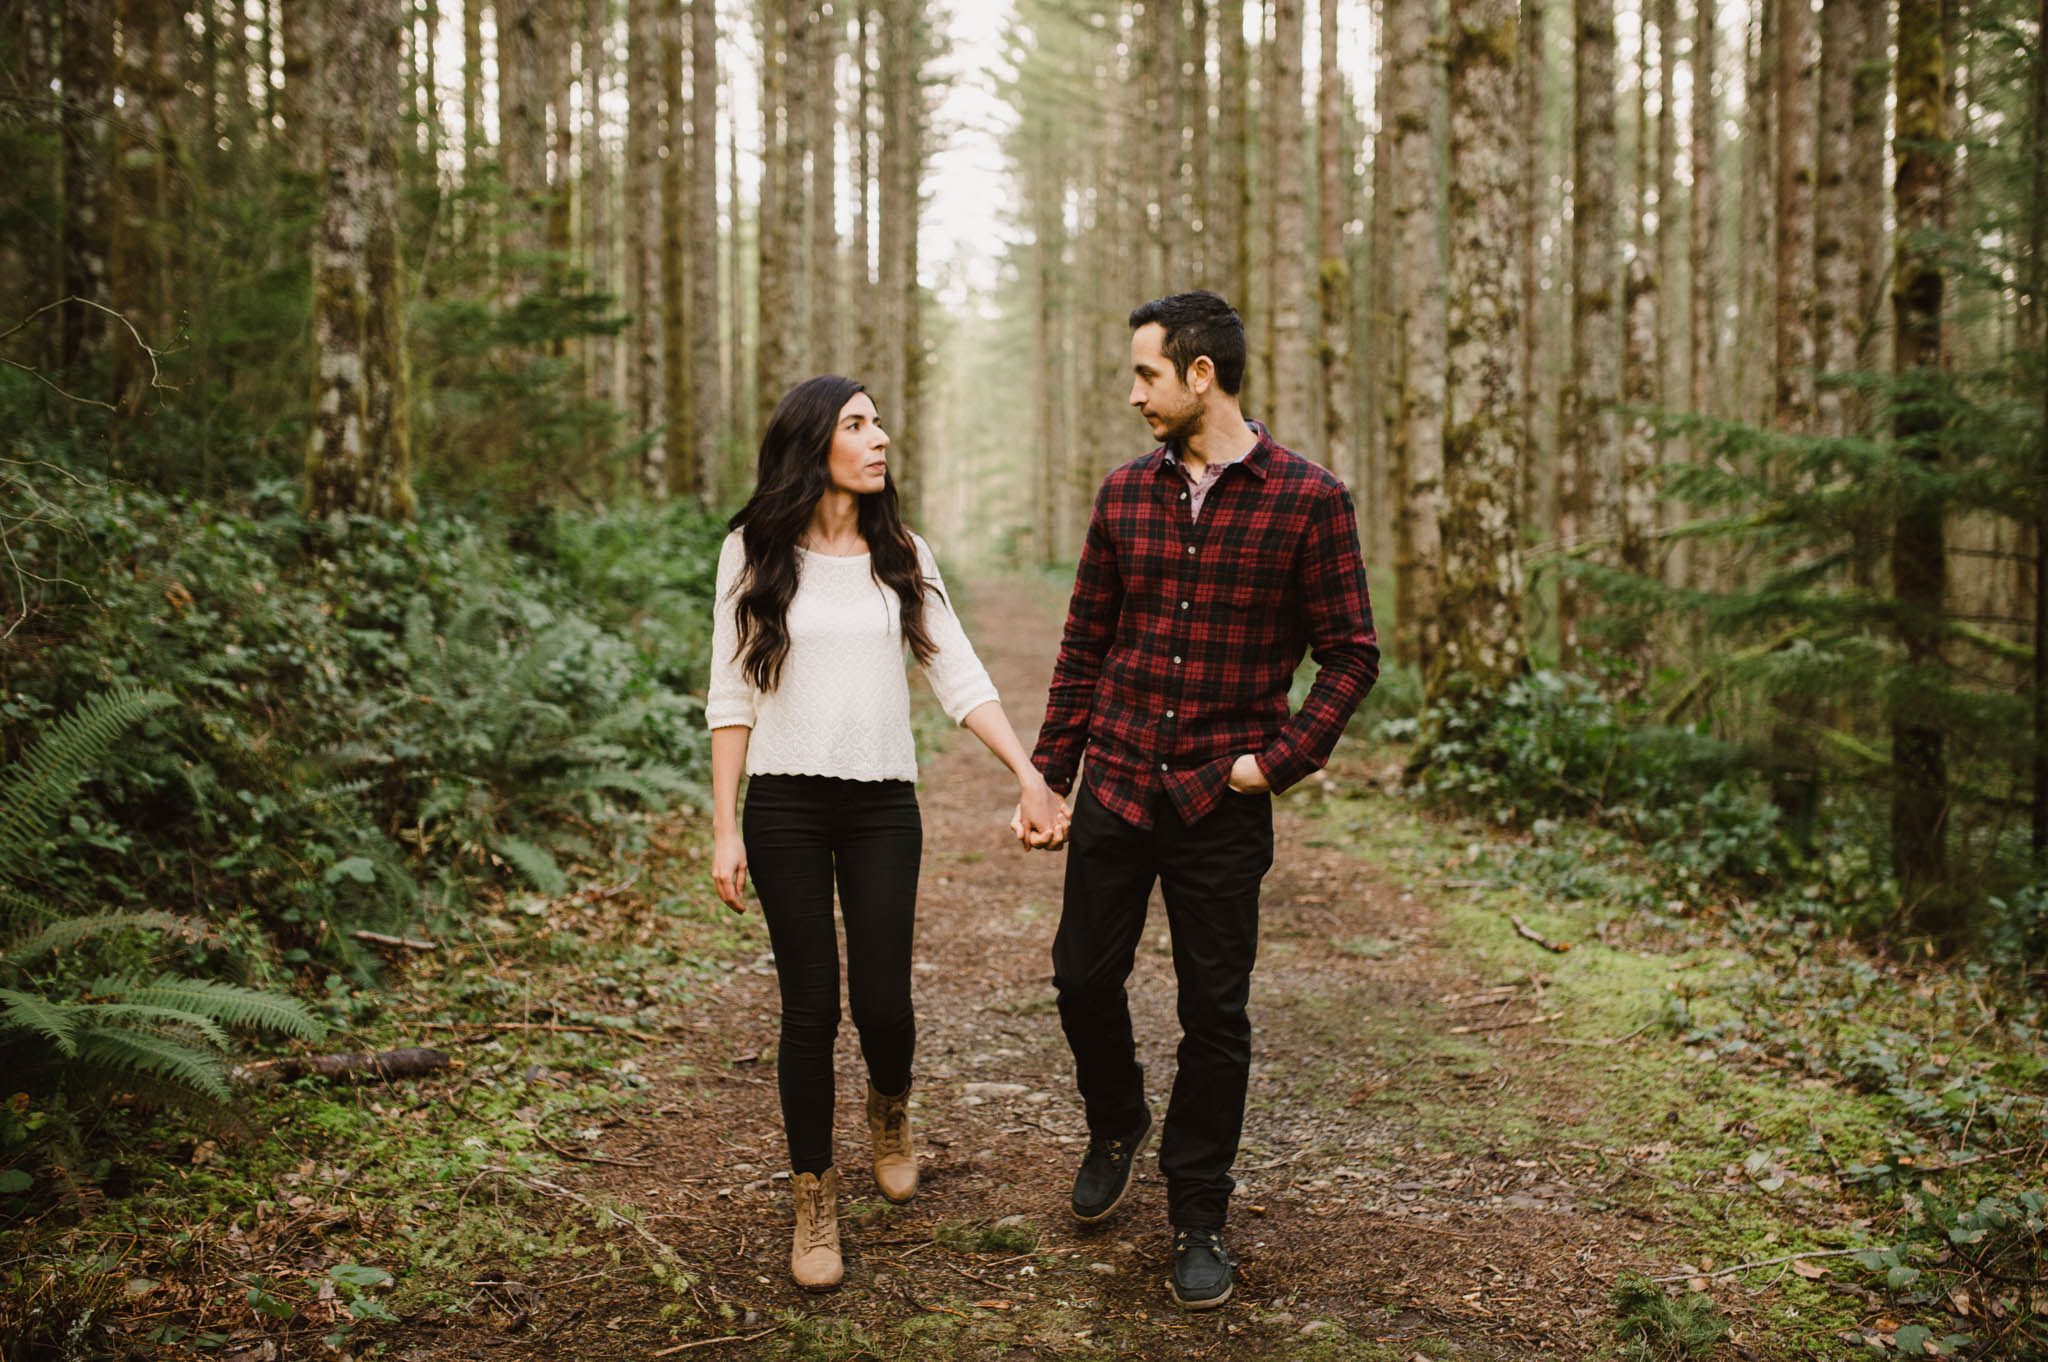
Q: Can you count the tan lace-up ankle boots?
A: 2